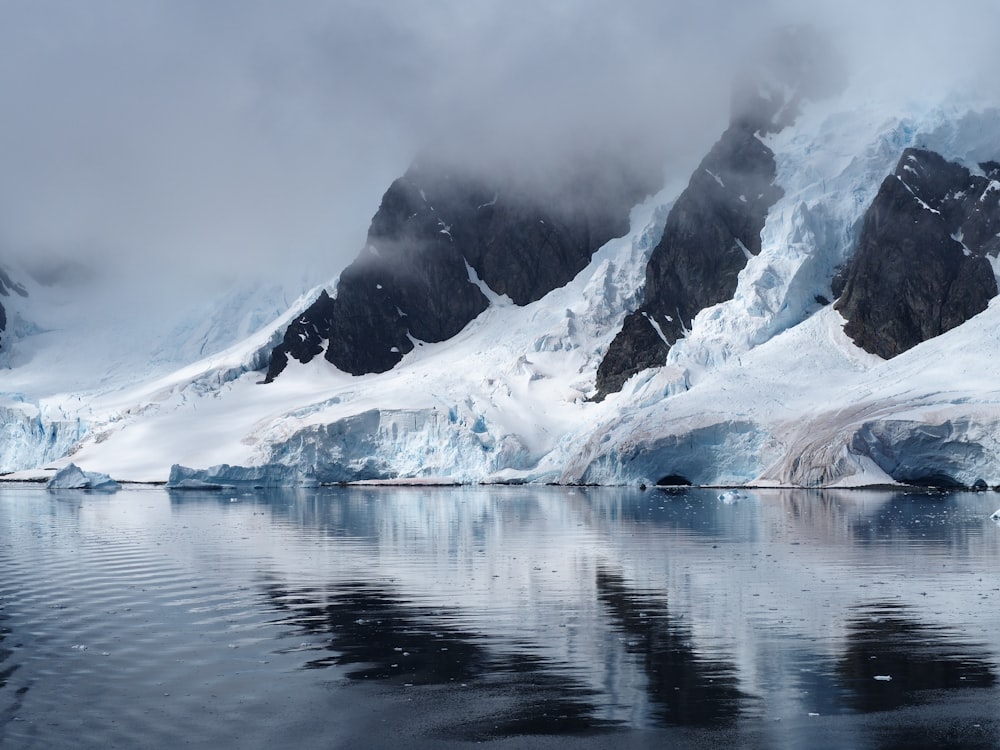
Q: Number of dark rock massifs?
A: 3